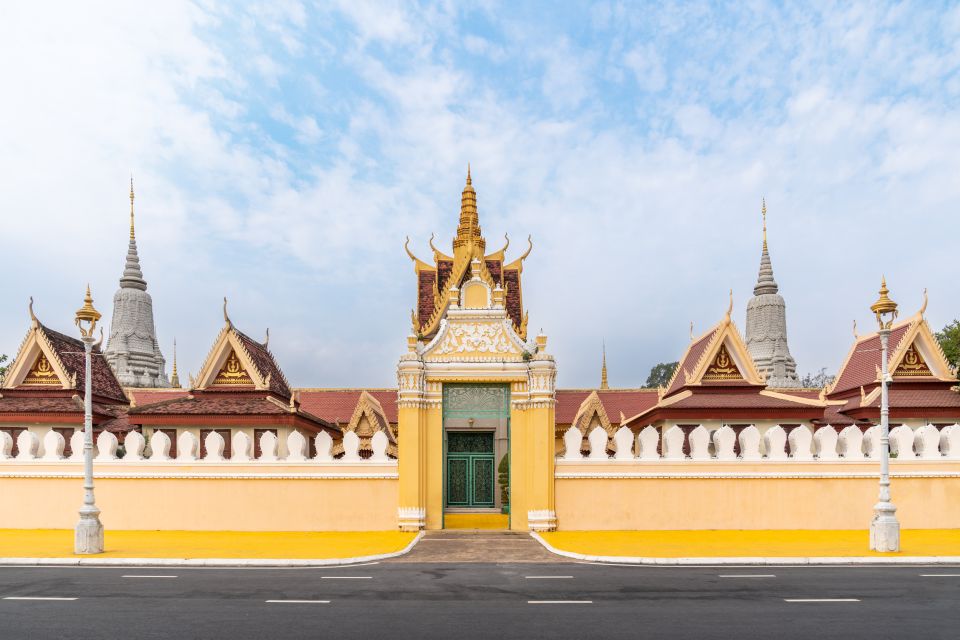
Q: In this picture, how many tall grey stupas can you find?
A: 2